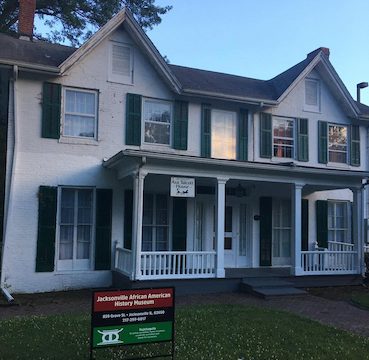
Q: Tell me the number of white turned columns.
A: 4